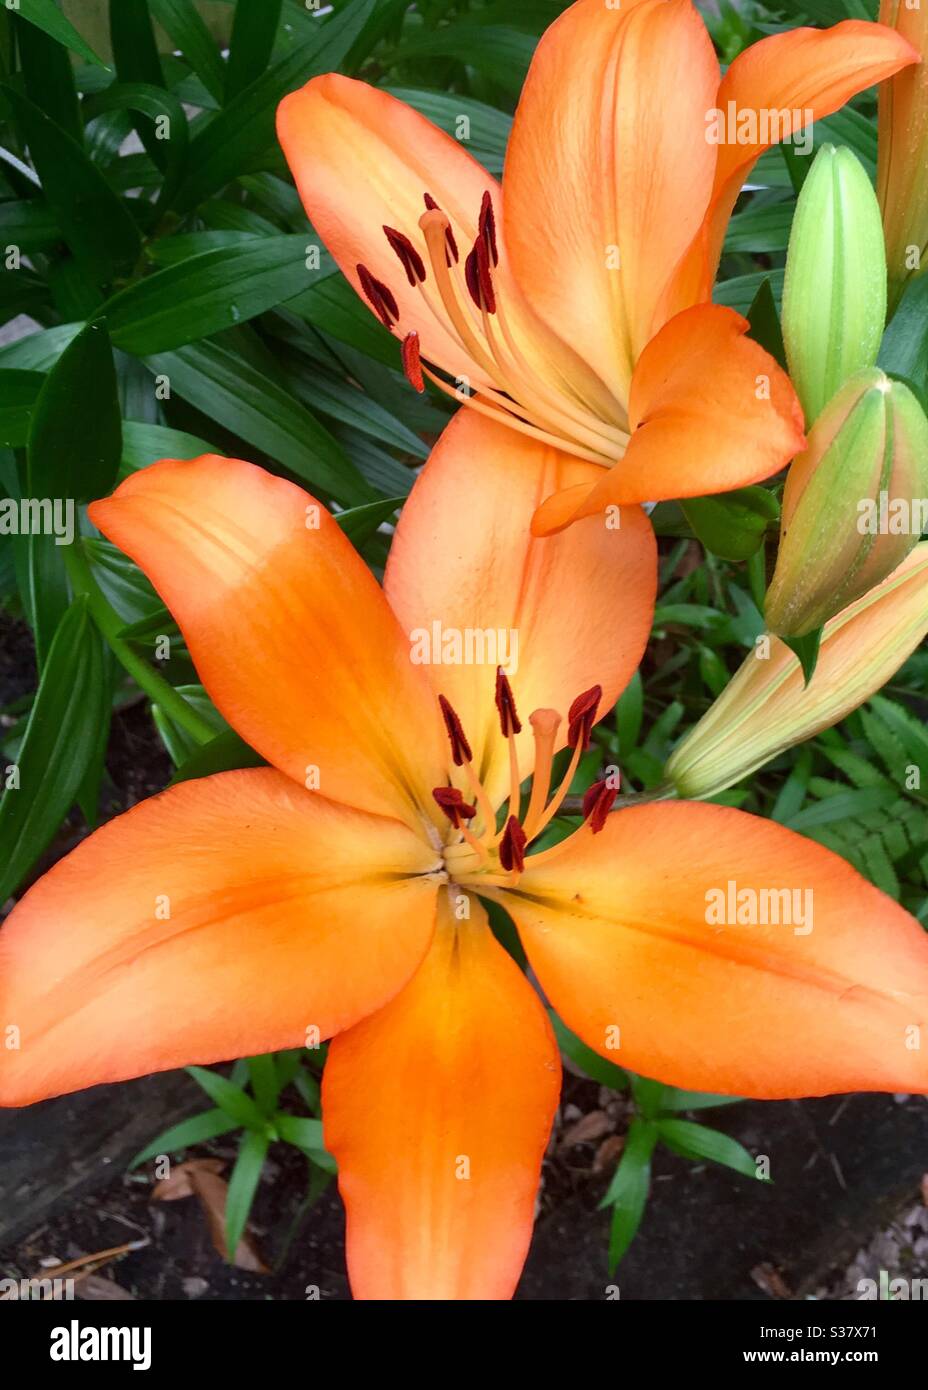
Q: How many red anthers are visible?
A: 12